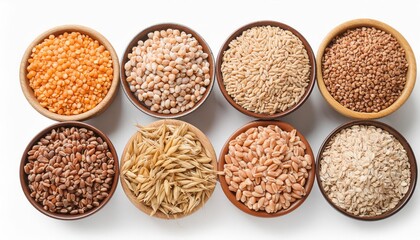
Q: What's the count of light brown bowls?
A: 3